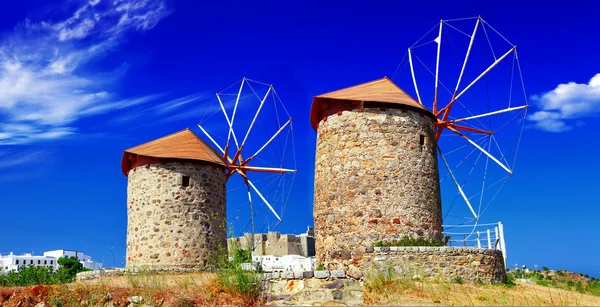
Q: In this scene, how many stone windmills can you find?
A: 2